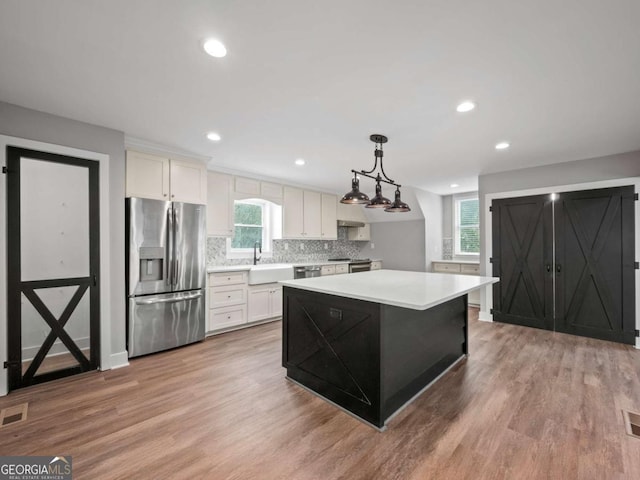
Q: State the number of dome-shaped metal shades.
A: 3